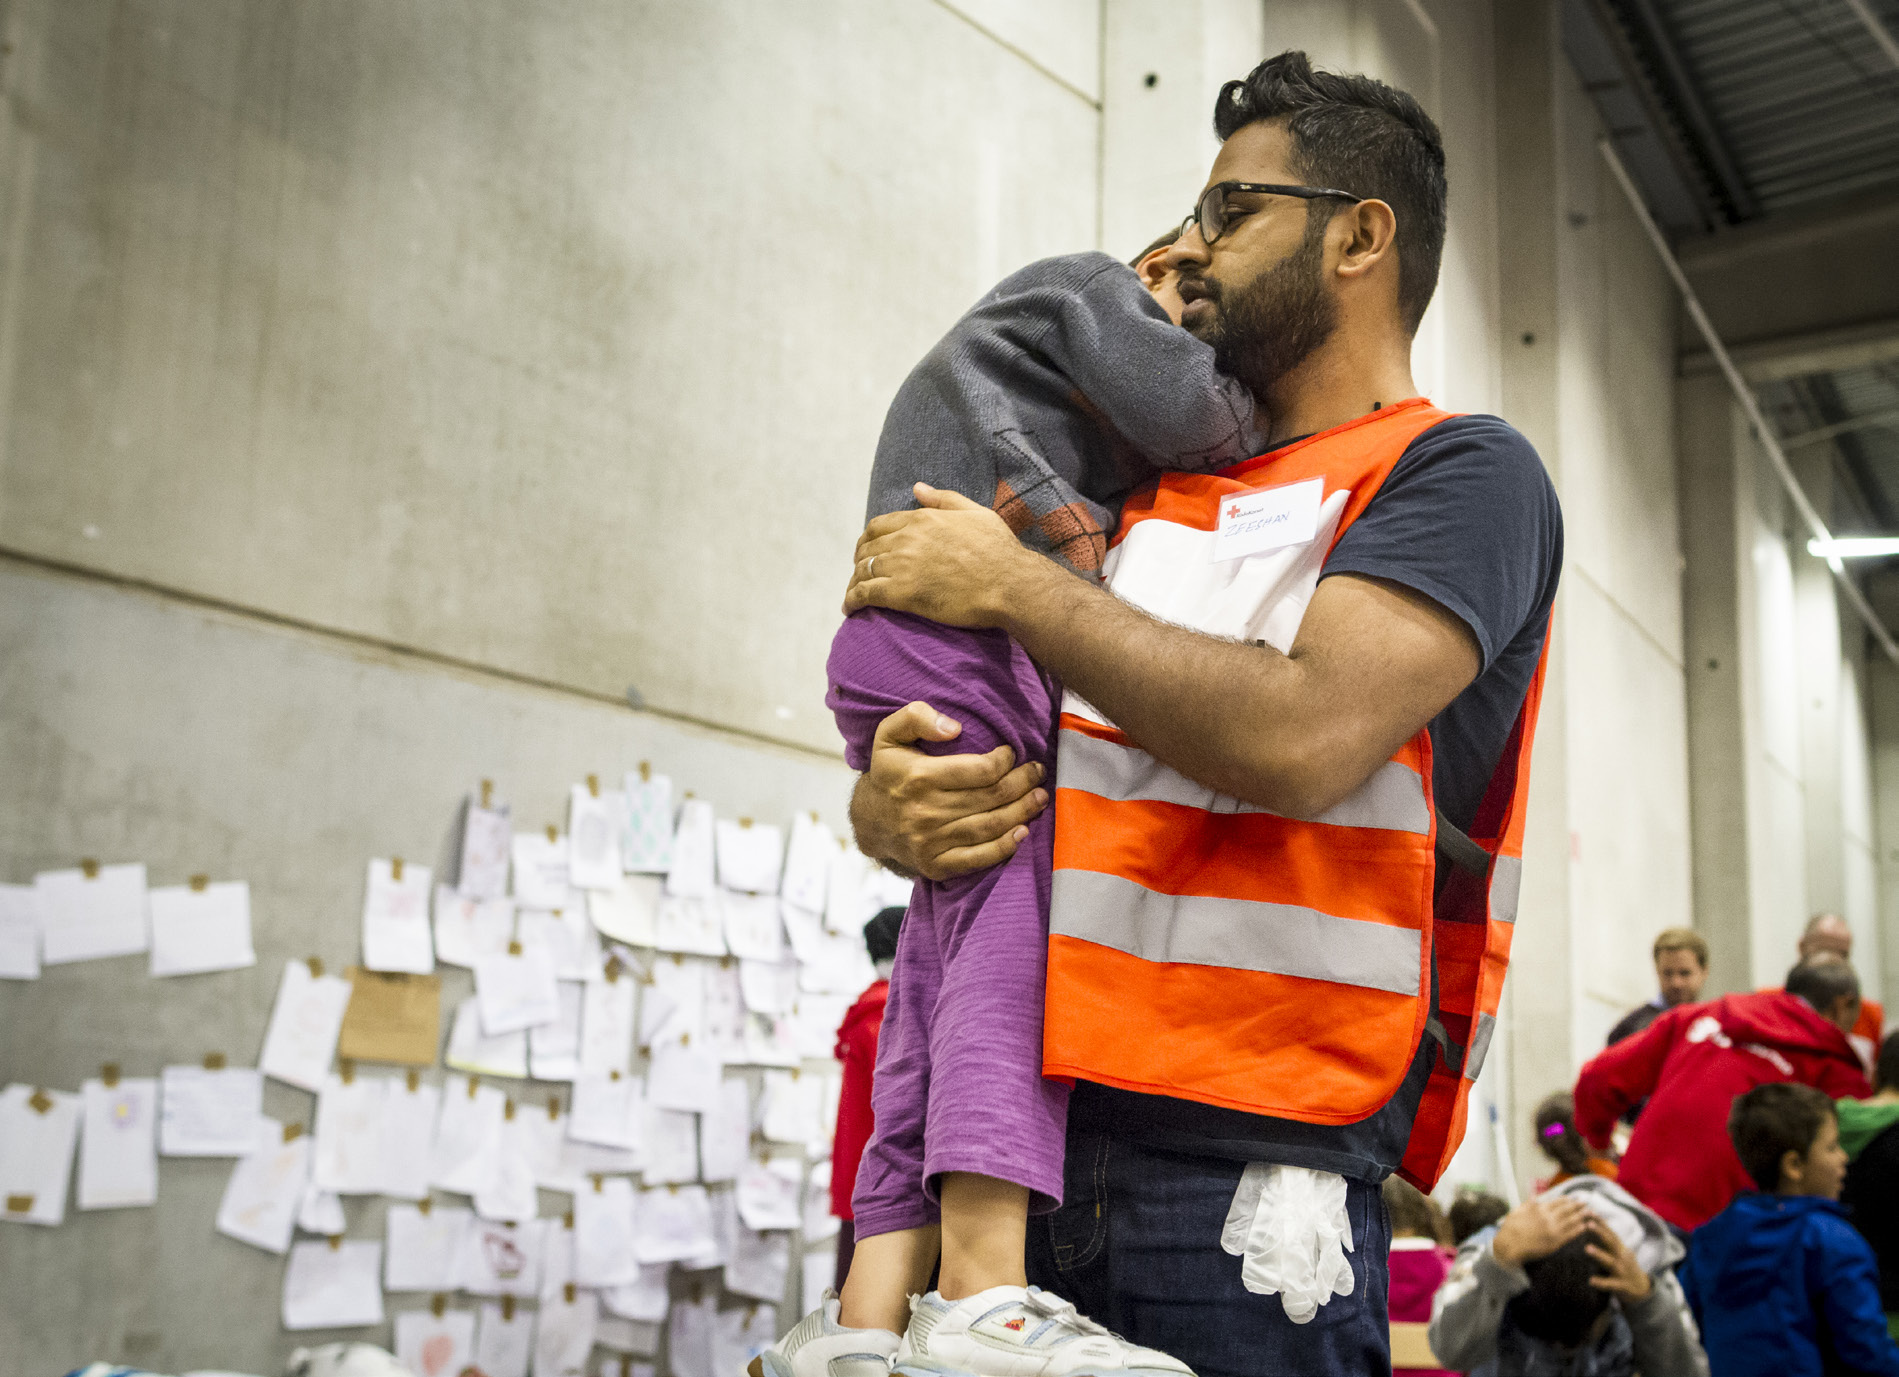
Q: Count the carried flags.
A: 0